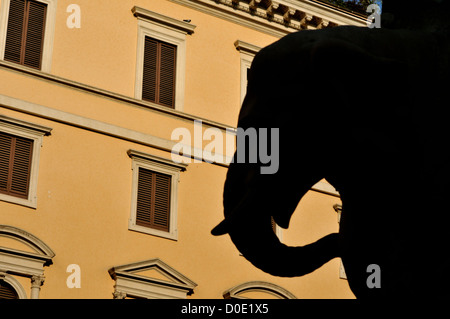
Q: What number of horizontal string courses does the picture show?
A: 2